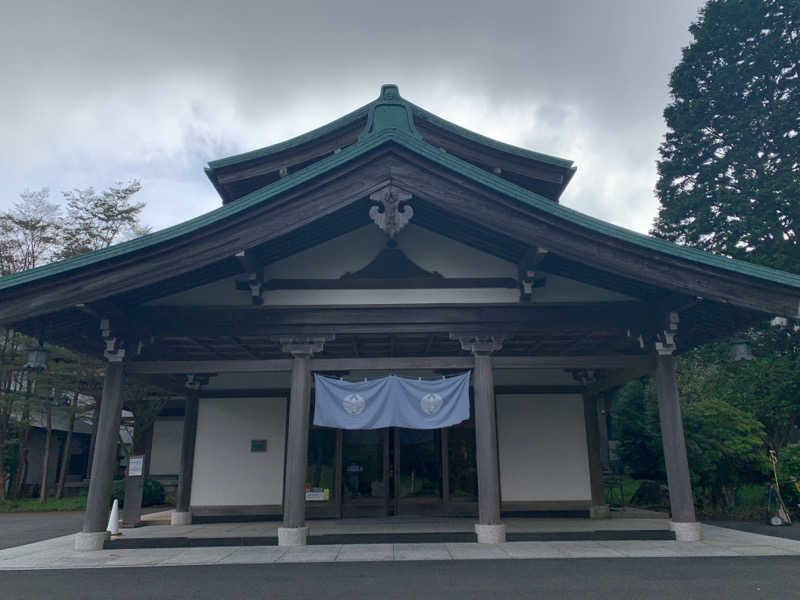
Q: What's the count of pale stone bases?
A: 6